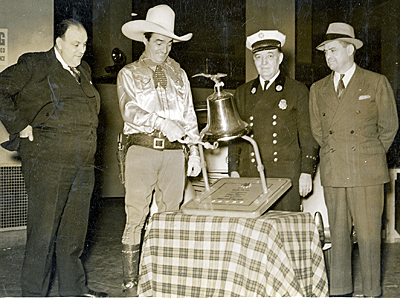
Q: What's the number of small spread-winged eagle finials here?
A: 1